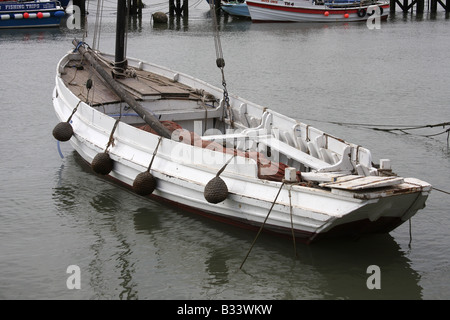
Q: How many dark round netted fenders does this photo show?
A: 4